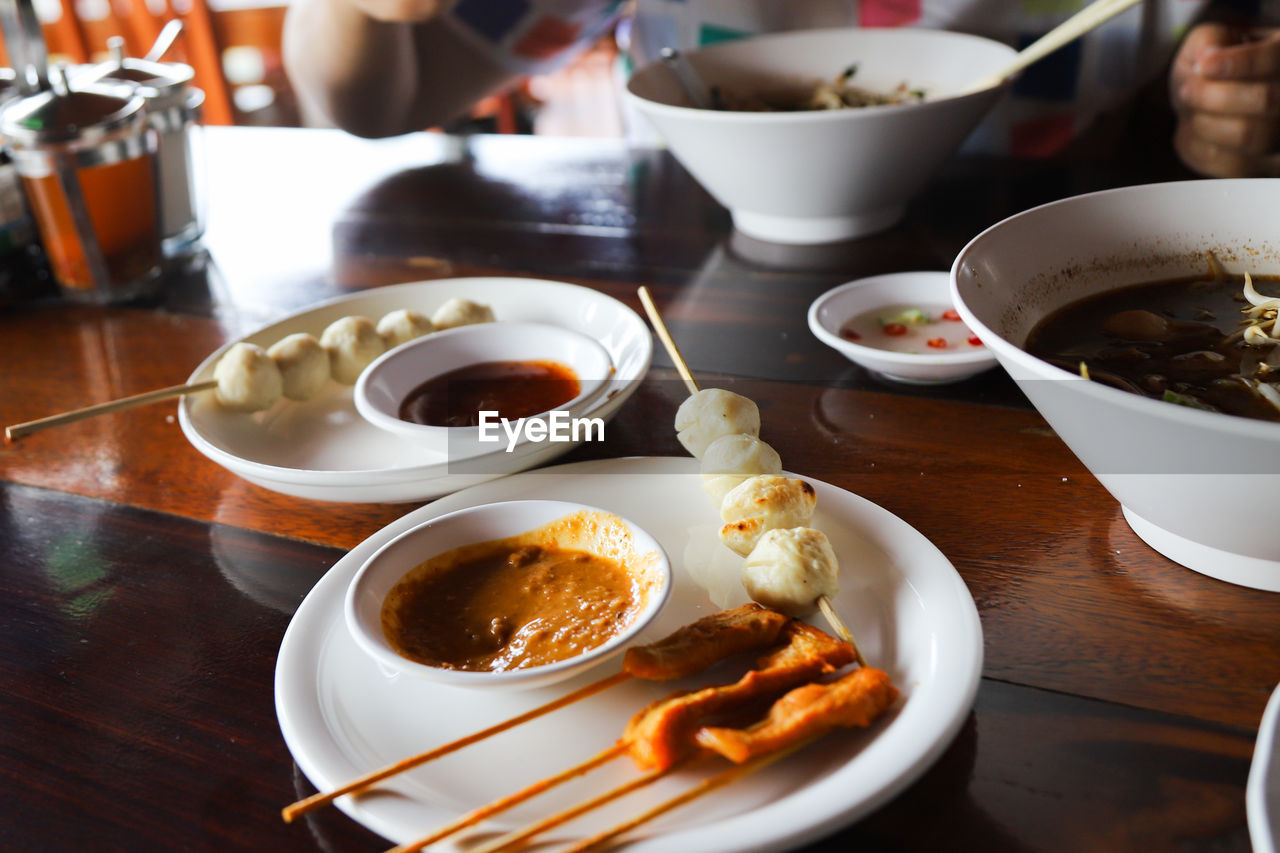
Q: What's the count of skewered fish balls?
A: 9